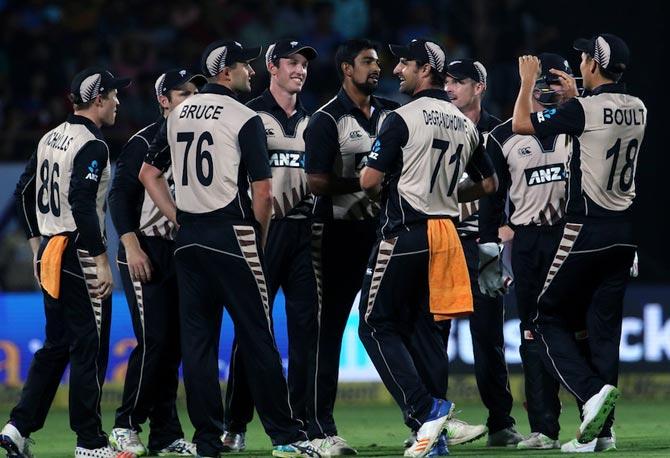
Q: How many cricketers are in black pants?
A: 9